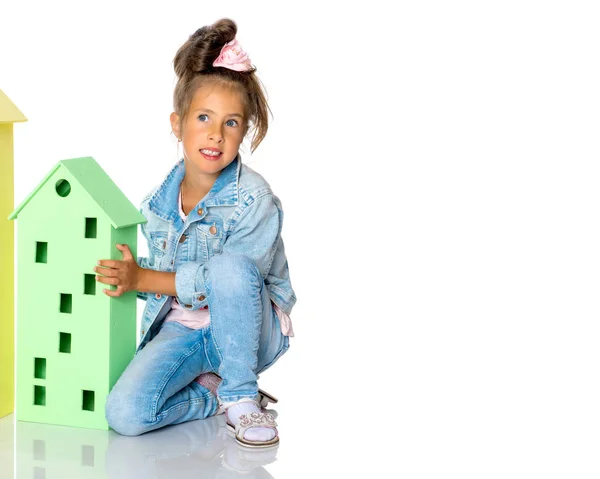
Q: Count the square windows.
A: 8